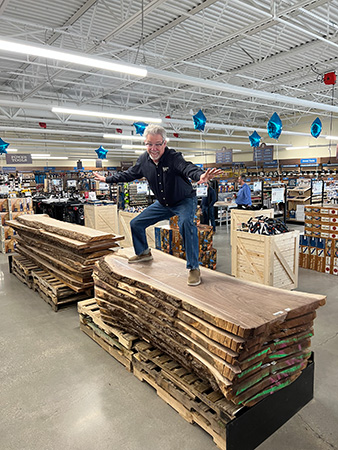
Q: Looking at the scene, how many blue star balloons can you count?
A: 7